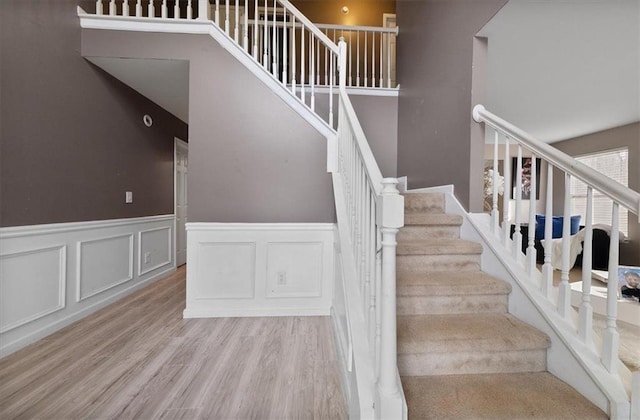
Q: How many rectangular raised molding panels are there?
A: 5